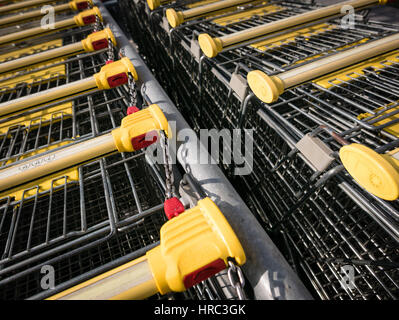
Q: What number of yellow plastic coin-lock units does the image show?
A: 6